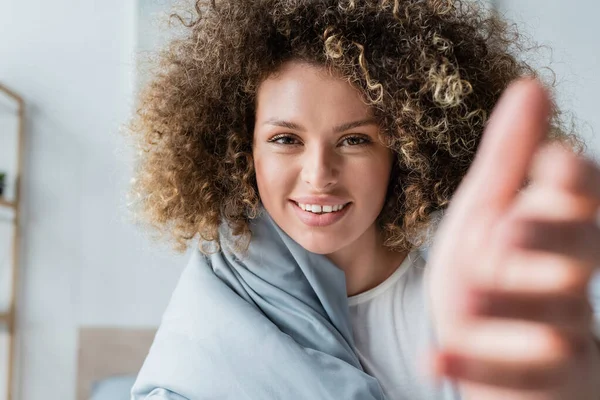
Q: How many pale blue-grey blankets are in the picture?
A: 1